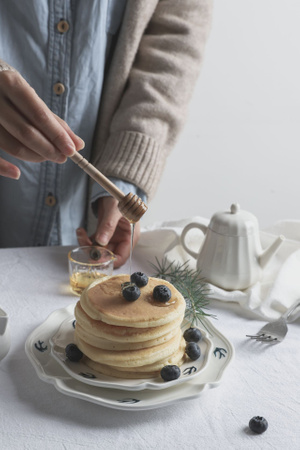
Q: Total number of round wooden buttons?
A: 3